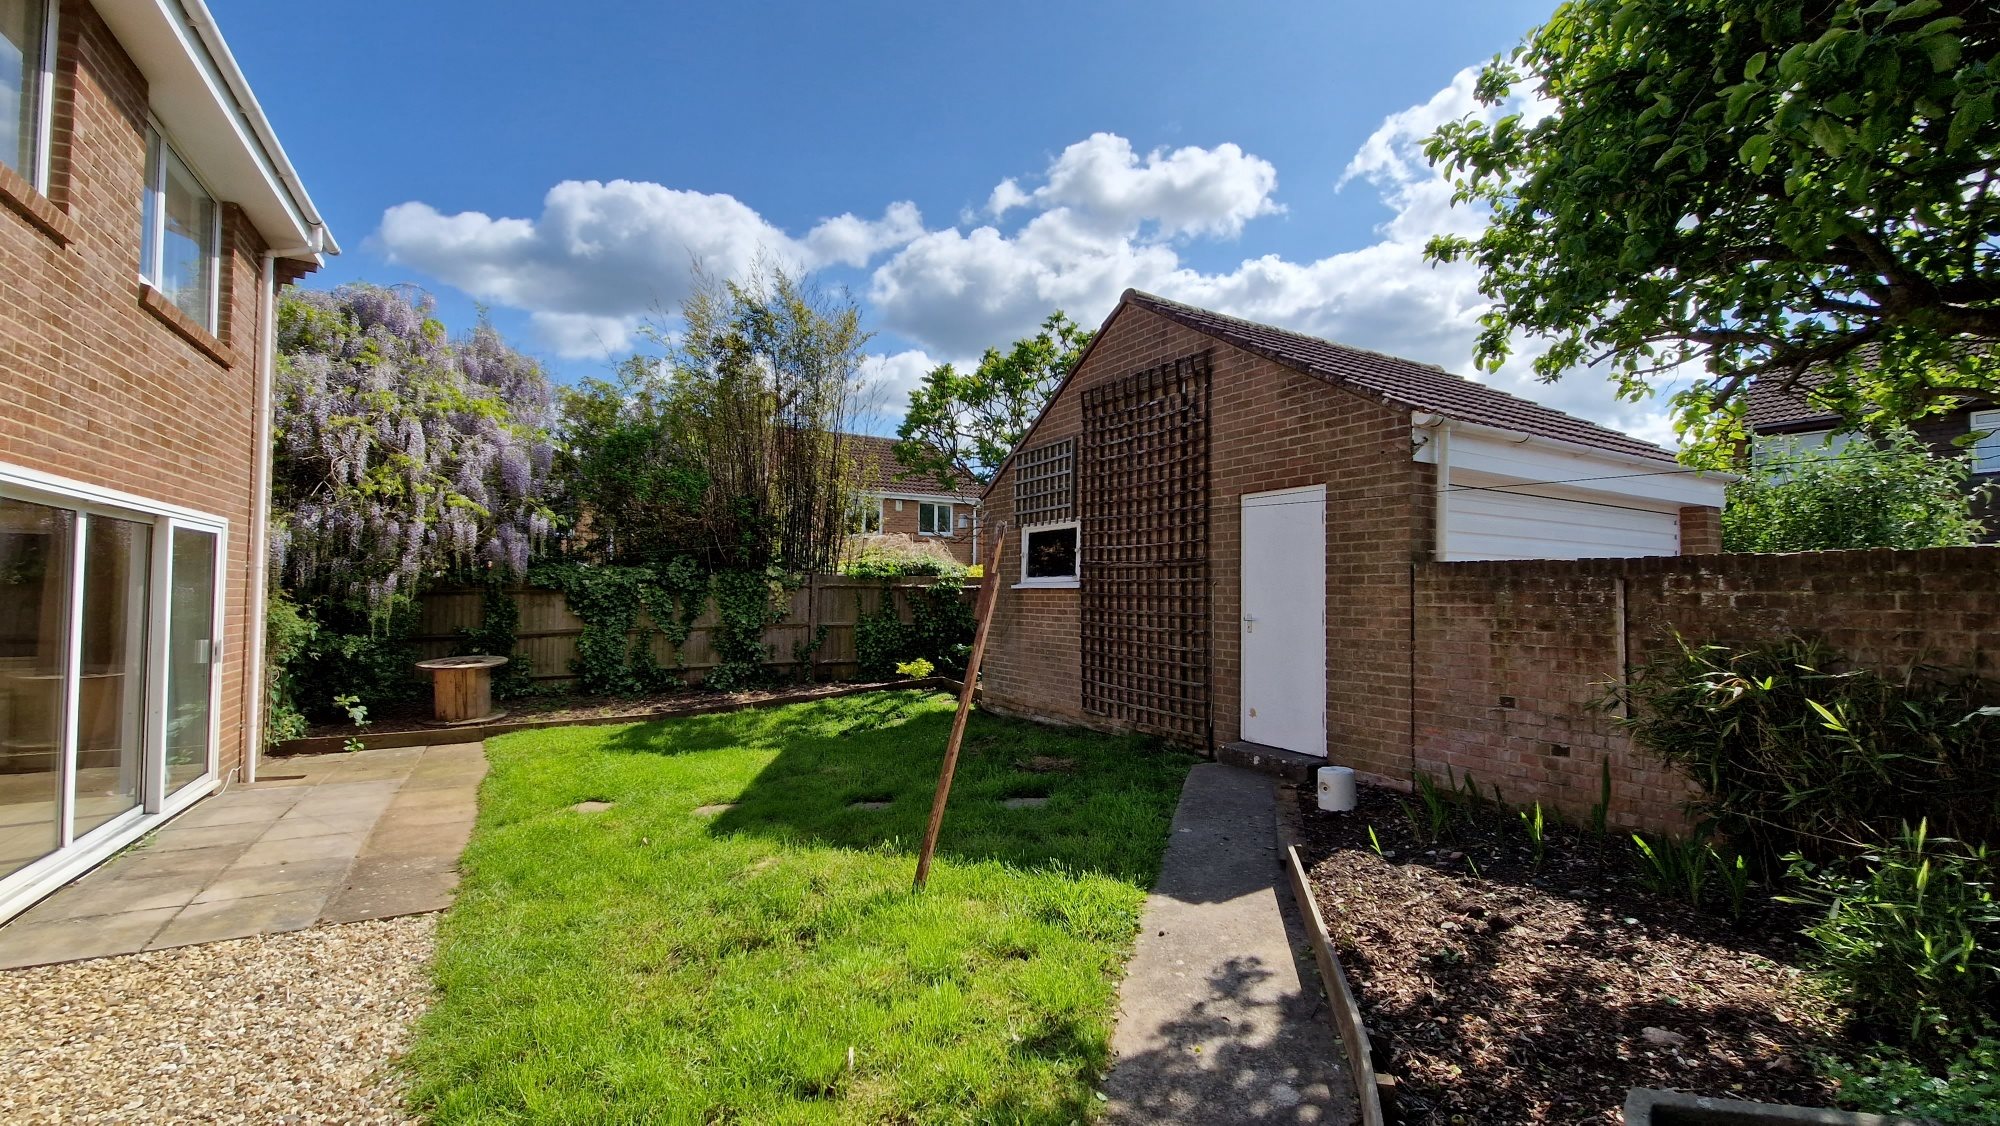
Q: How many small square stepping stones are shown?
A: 4